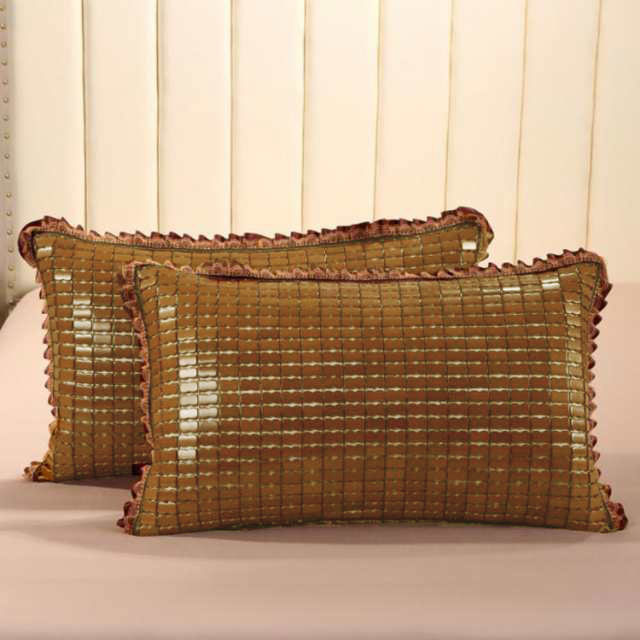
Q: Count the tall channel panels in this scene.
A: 9